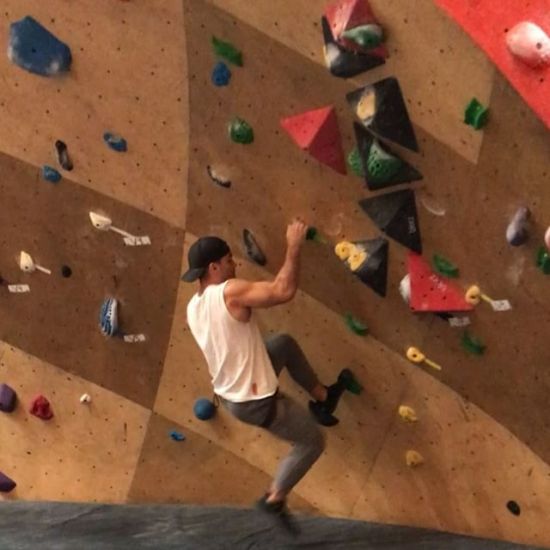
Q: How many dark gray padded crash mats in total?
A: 1